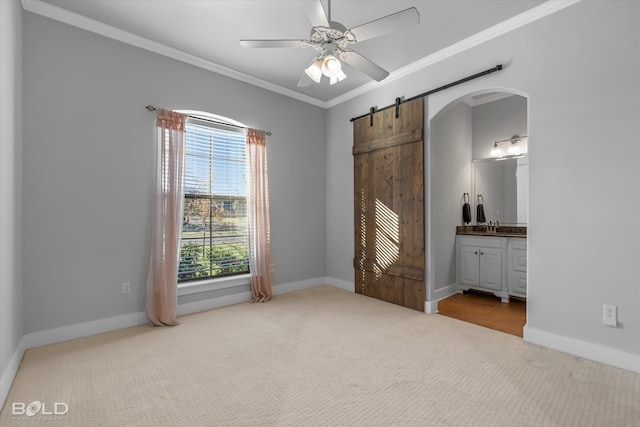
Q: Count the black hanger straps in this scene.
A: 2